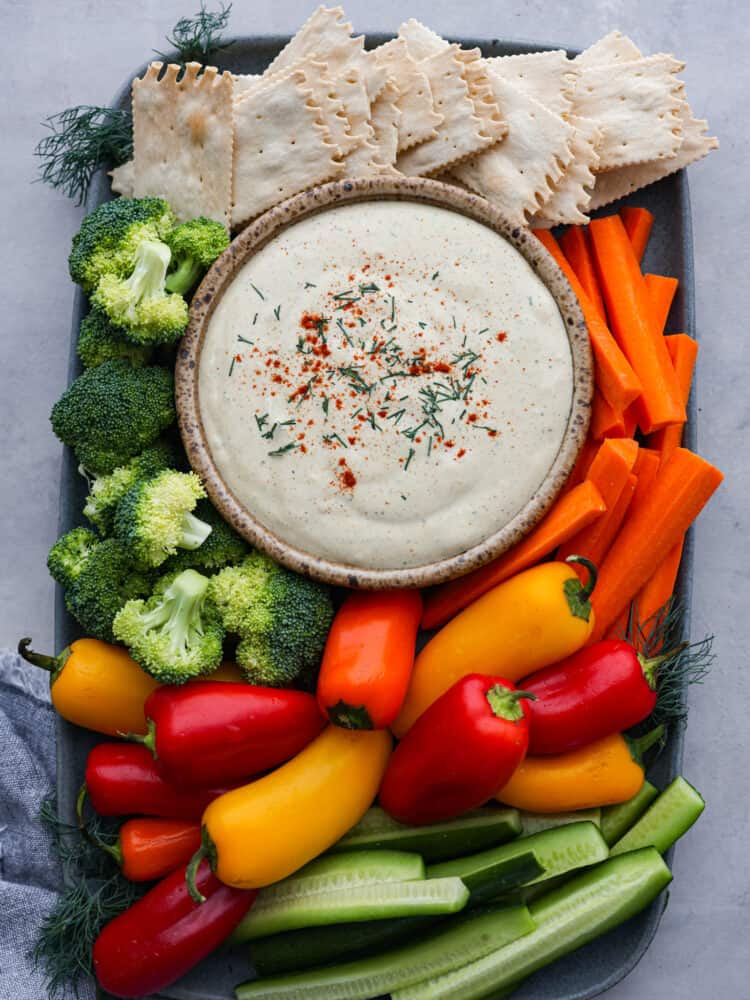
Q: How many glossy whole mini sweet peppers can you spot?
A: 11